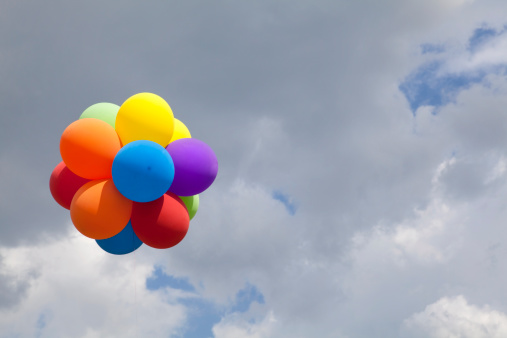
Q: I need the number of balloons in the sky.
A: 11